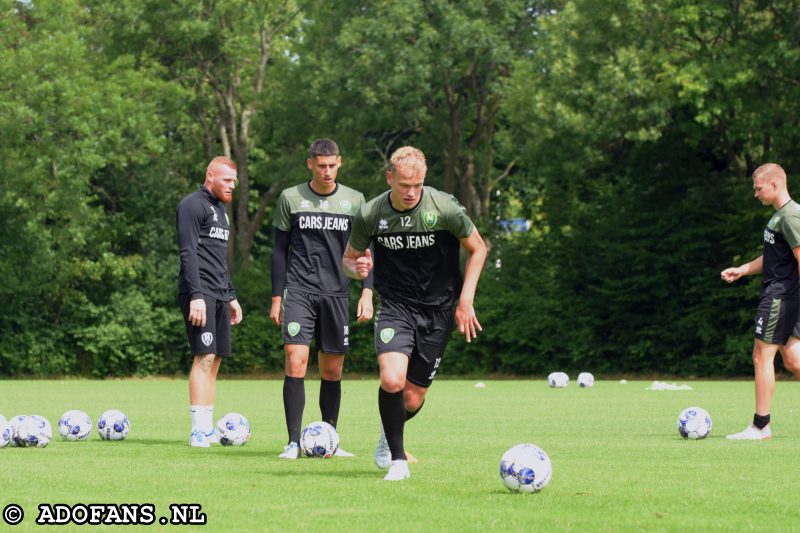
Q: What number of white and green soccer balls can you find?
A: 0